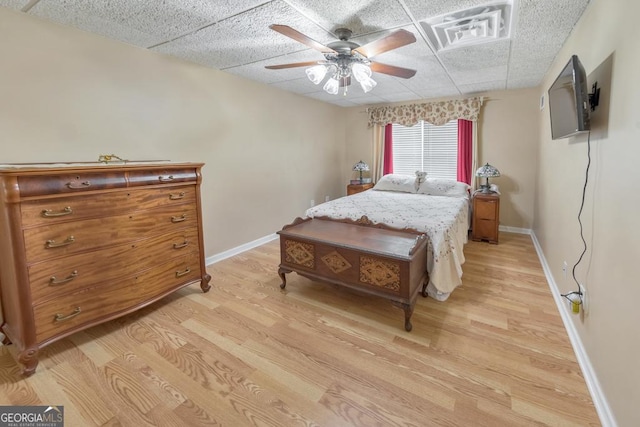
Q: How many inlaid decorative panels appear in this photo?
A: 3